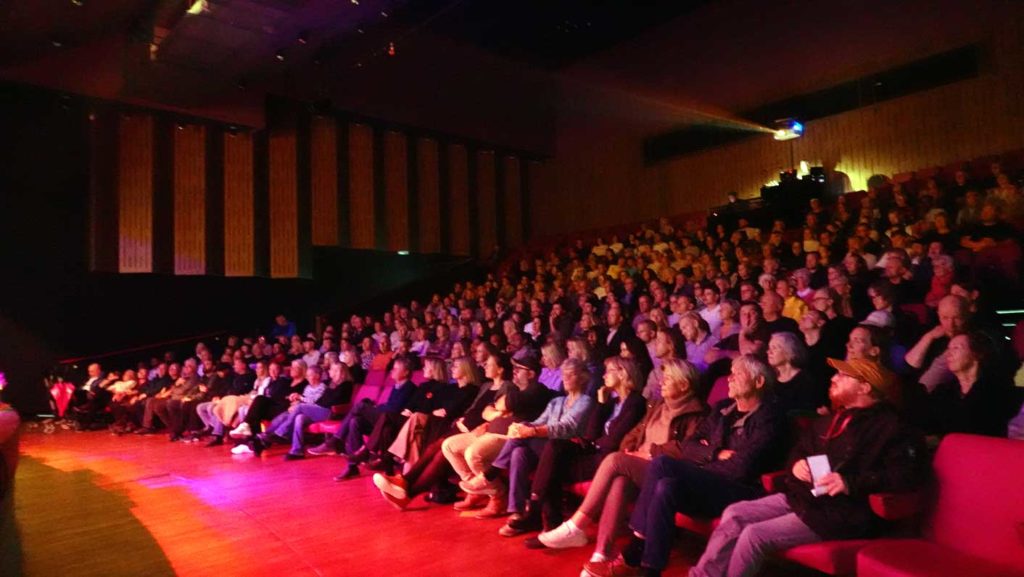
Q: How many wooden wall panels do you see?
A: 11